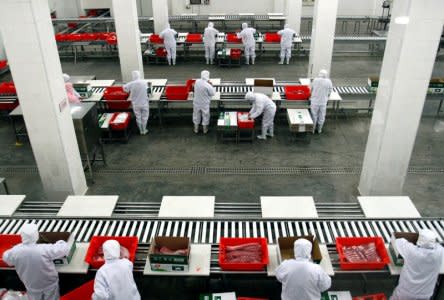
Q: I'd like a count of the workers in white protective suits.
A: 12